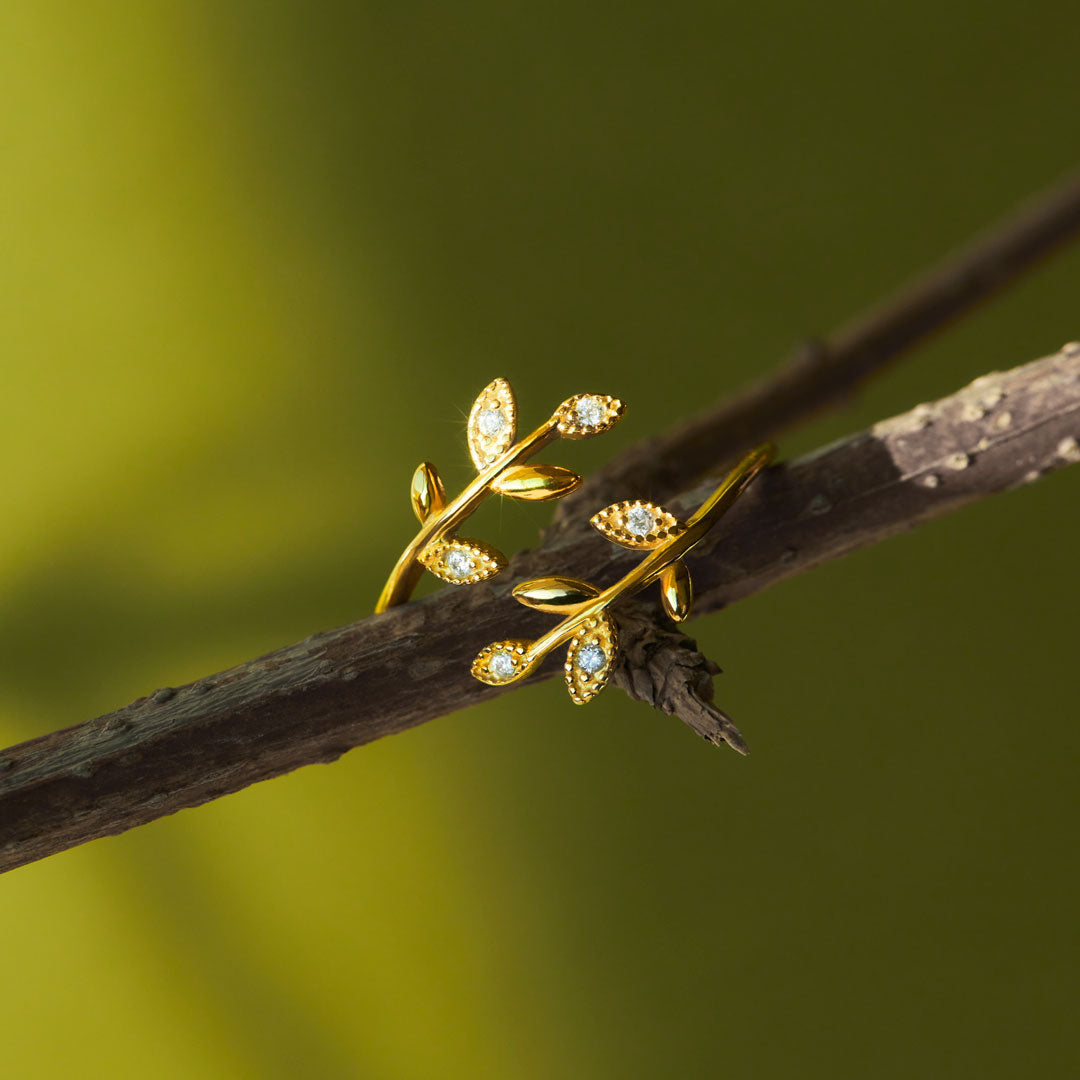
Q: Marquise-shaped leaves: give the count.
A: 10